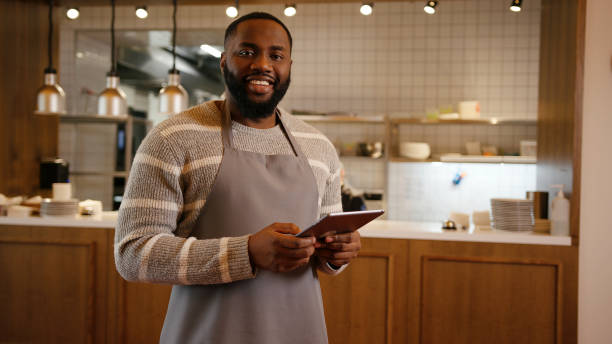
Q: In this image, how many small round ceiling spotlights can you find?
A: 7